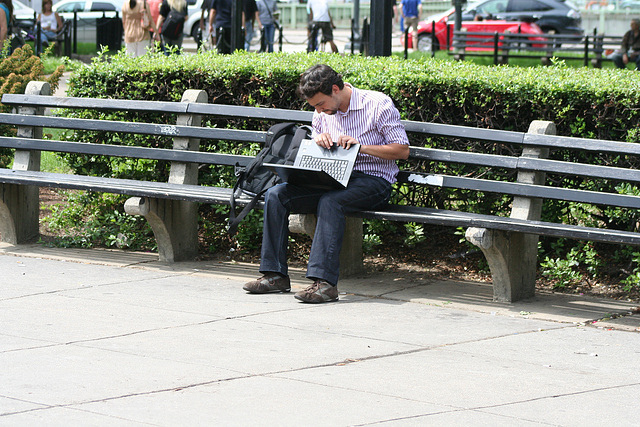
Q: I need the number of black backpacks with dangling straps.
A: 1